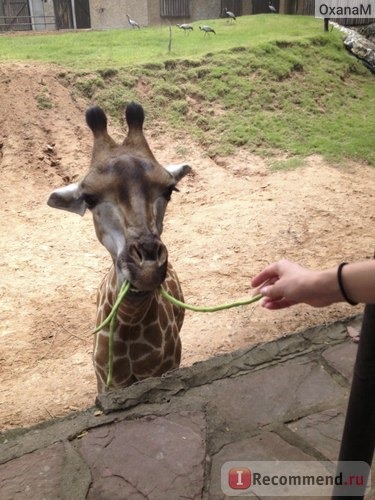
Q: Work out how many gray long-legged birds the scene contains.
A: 5